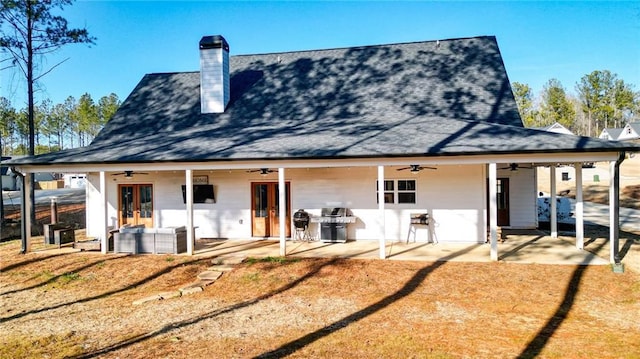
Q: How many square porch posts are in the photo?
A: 9